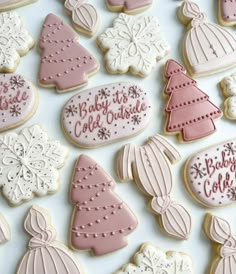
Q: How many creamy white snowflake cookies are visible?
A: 5